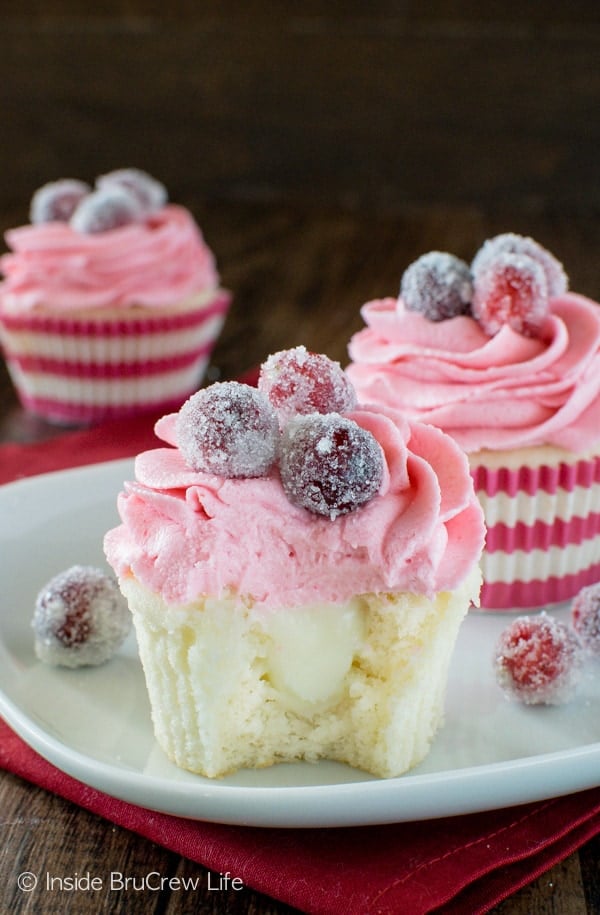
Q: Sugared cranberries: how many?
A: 12